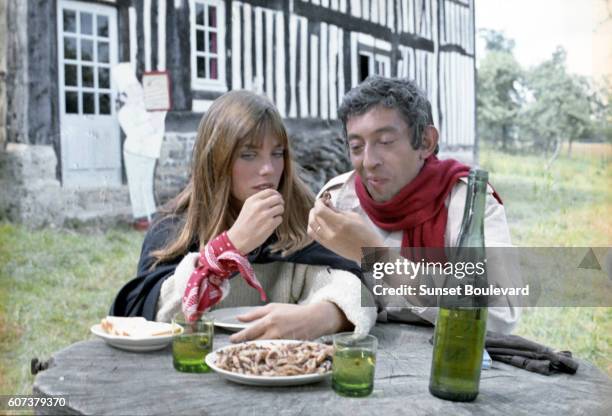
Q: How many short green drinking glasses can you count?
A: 2